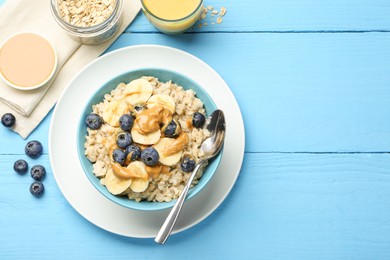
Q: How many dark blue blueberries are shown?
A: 15